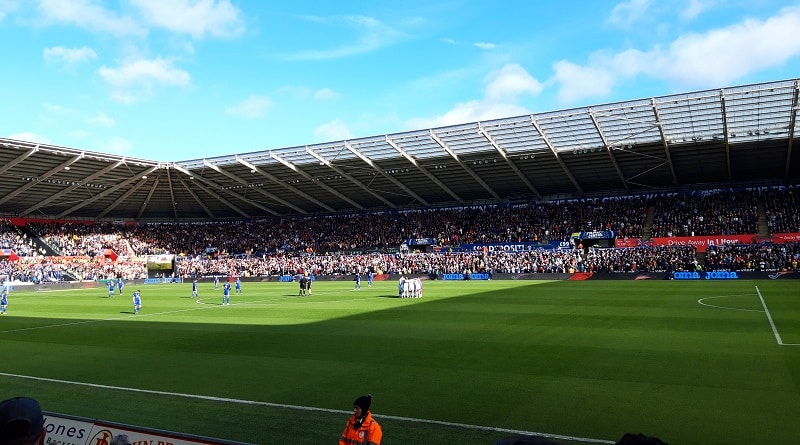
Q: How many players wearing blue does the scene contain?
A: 10